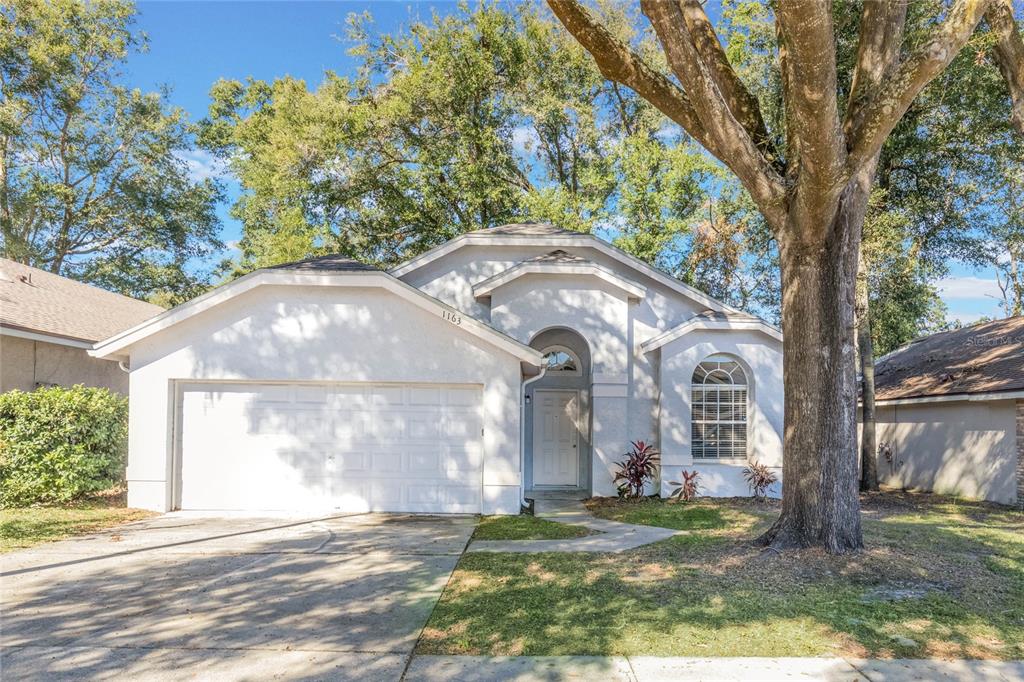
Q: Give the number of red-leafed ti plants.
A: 3